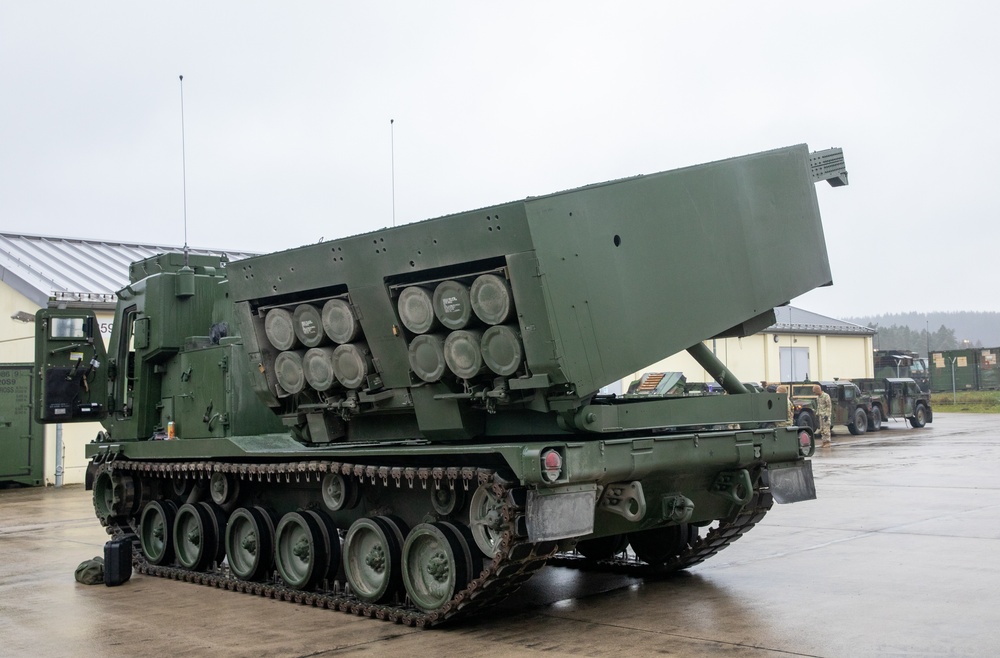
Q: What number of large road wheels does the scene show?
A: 6